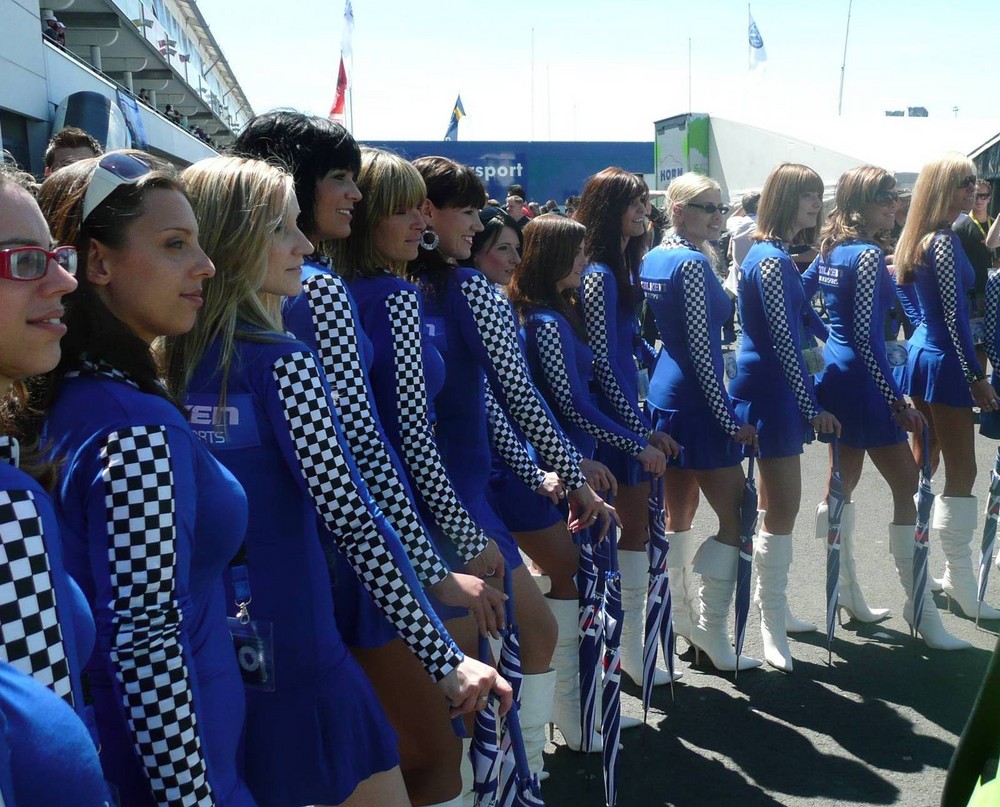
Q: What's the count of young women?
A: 13